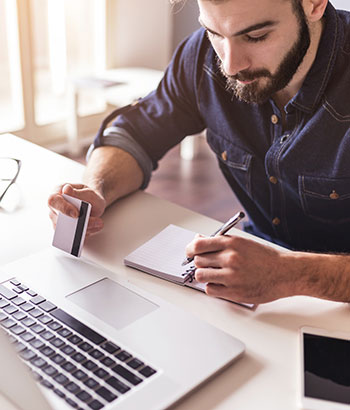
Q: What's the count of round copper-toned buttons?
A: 5